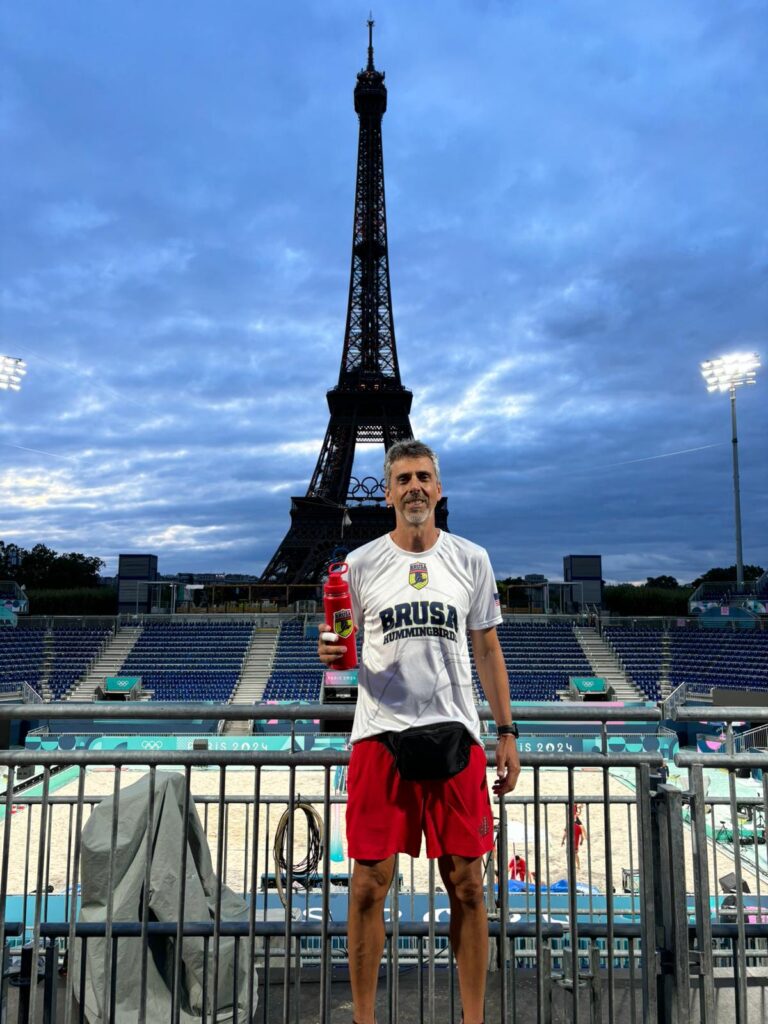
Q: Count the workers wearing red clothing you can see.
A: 2